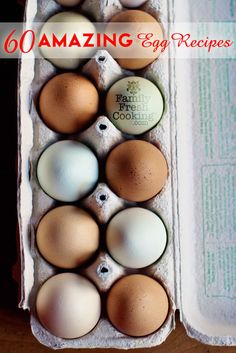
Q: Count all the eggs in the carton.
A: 12